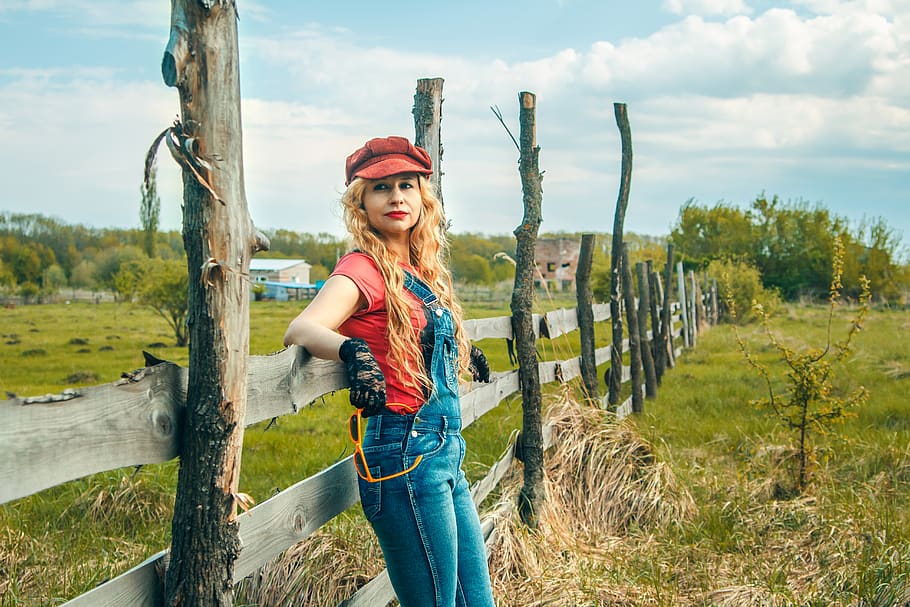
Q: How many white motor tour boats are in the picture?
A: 0